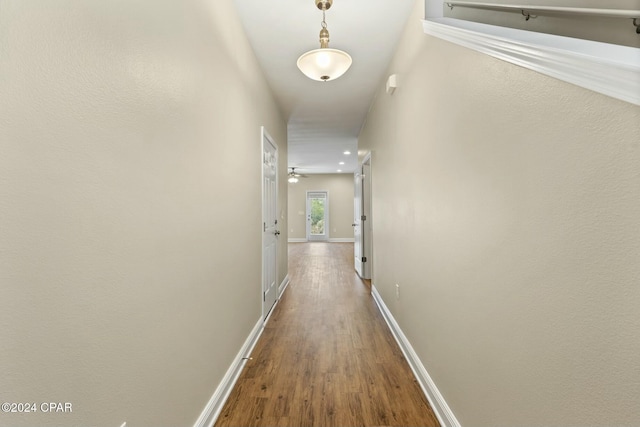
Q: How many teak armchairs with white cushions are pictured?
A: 0